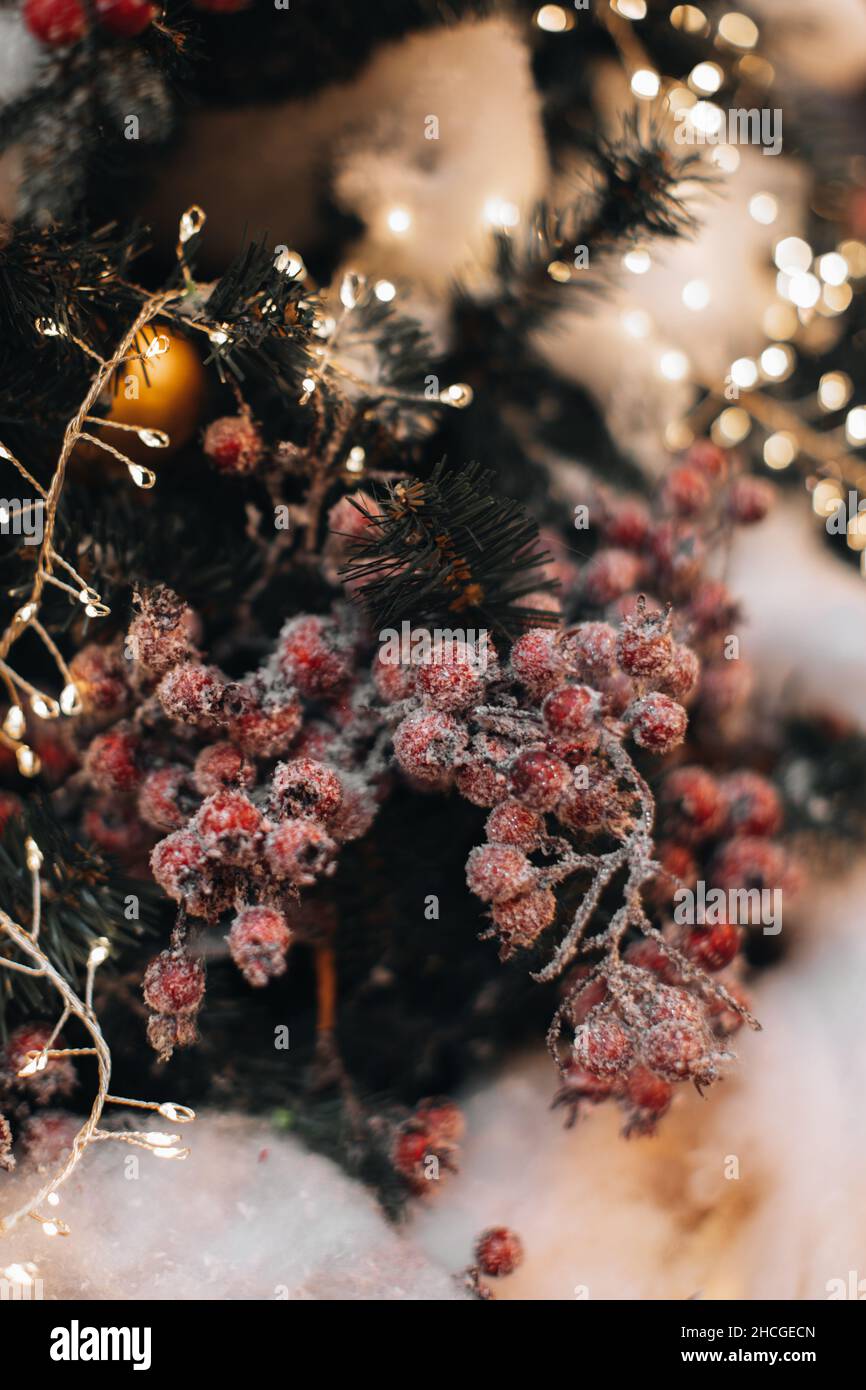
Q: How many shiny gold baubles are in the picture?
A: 1